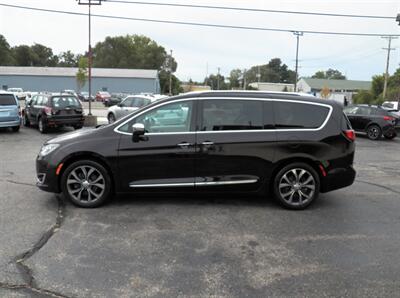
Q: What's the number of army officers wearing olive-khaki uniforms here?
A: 0